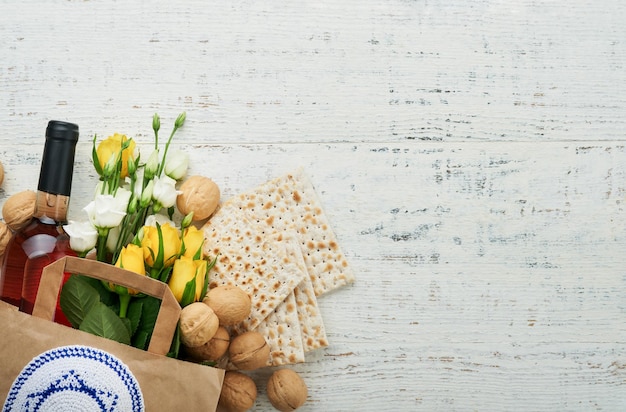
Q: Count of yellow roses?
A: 5